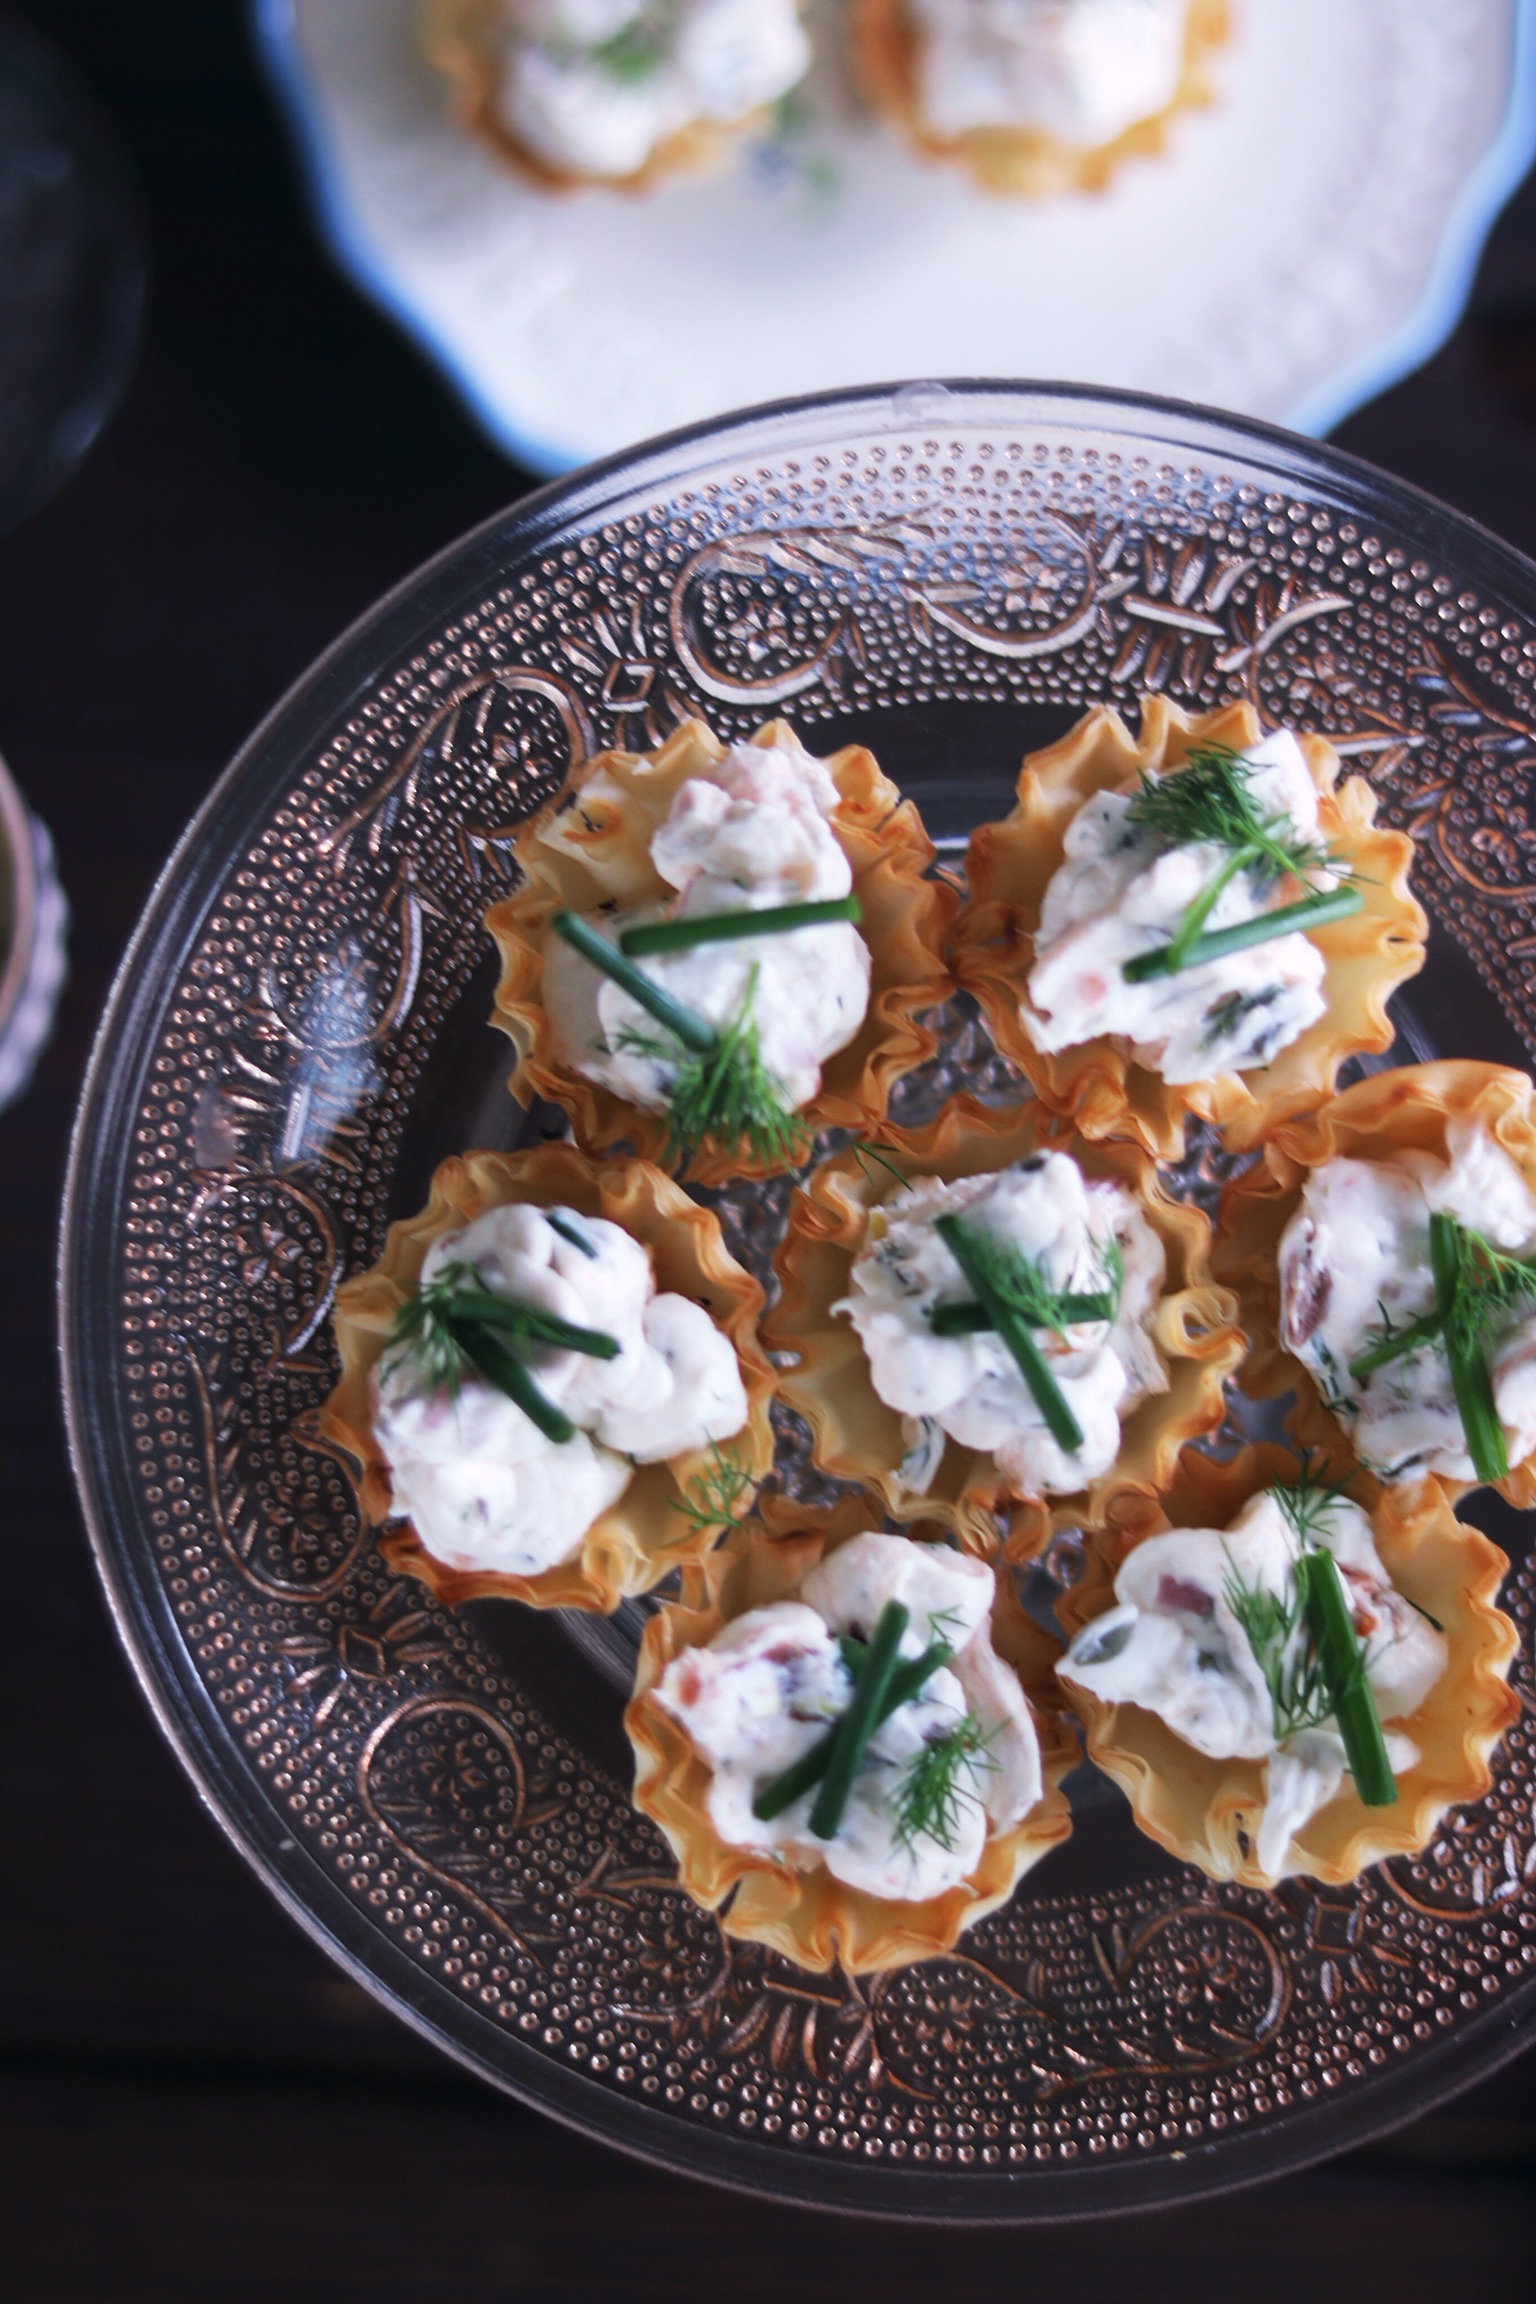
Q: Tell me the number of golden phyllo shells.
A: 9